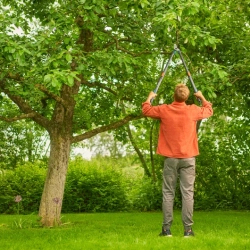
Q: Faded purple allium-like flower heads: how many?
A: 2